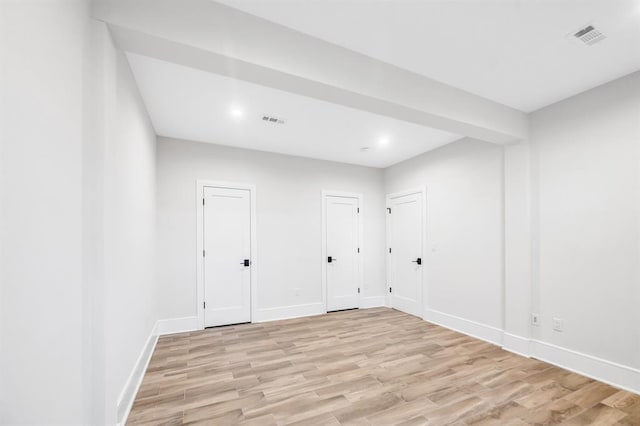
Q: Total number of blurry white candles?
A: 0